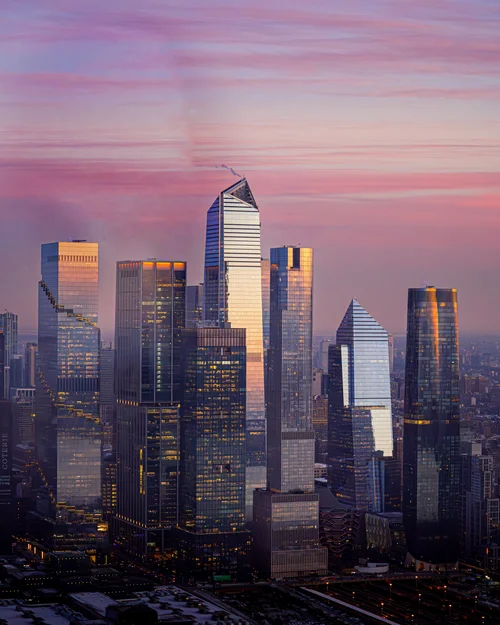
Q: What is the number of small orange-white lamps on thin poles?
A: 11